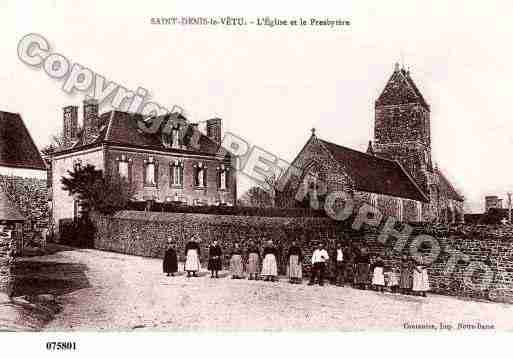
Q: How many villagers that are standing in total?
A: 14